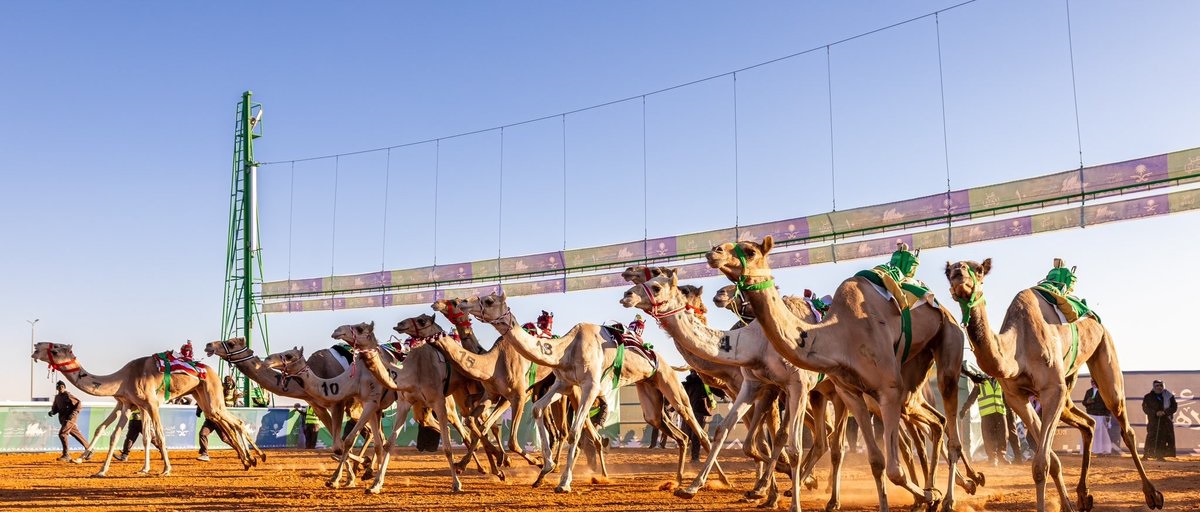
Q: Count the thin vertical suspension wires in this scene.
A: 11